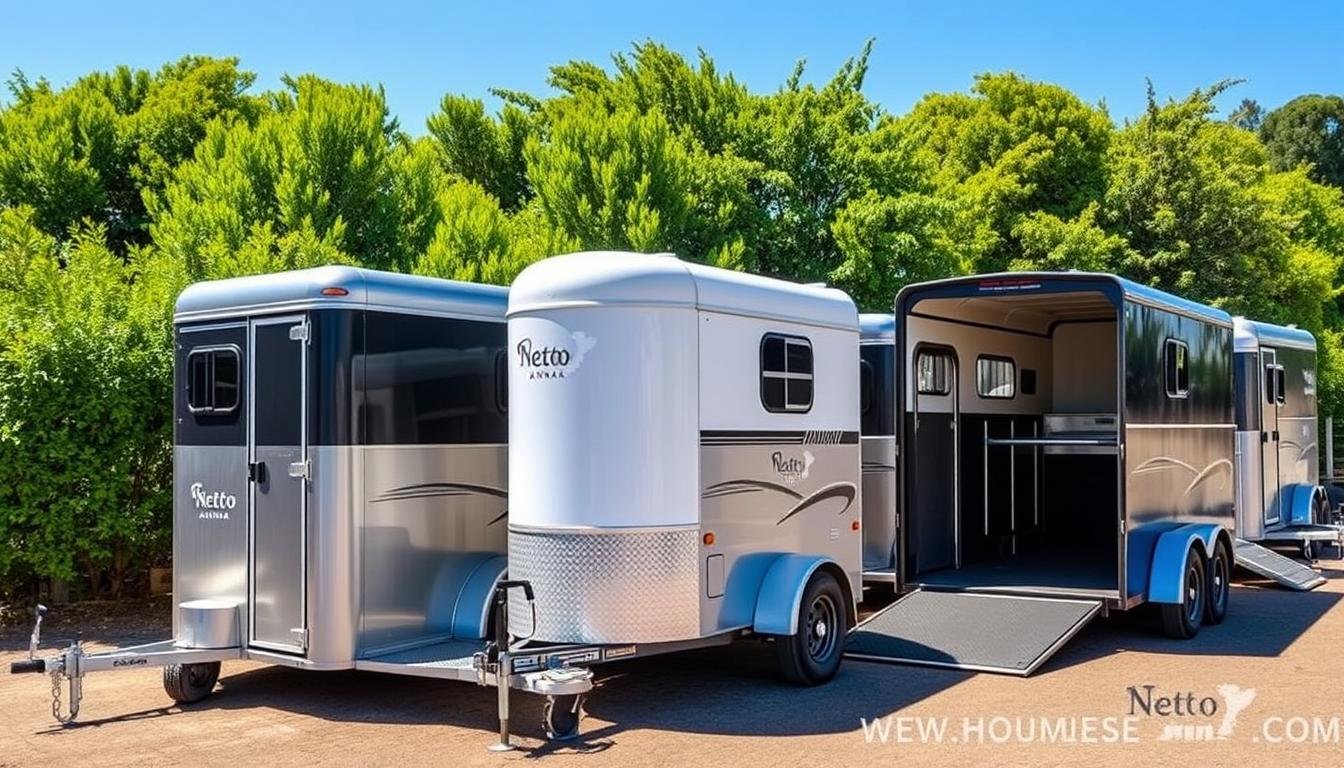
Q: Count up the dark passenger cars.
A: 0